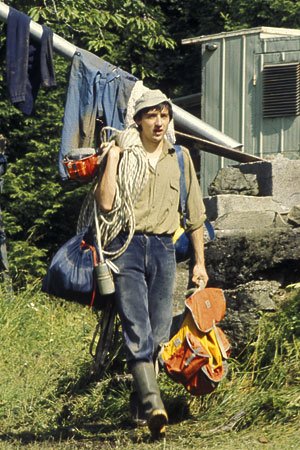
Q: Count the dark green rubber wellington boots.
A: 2